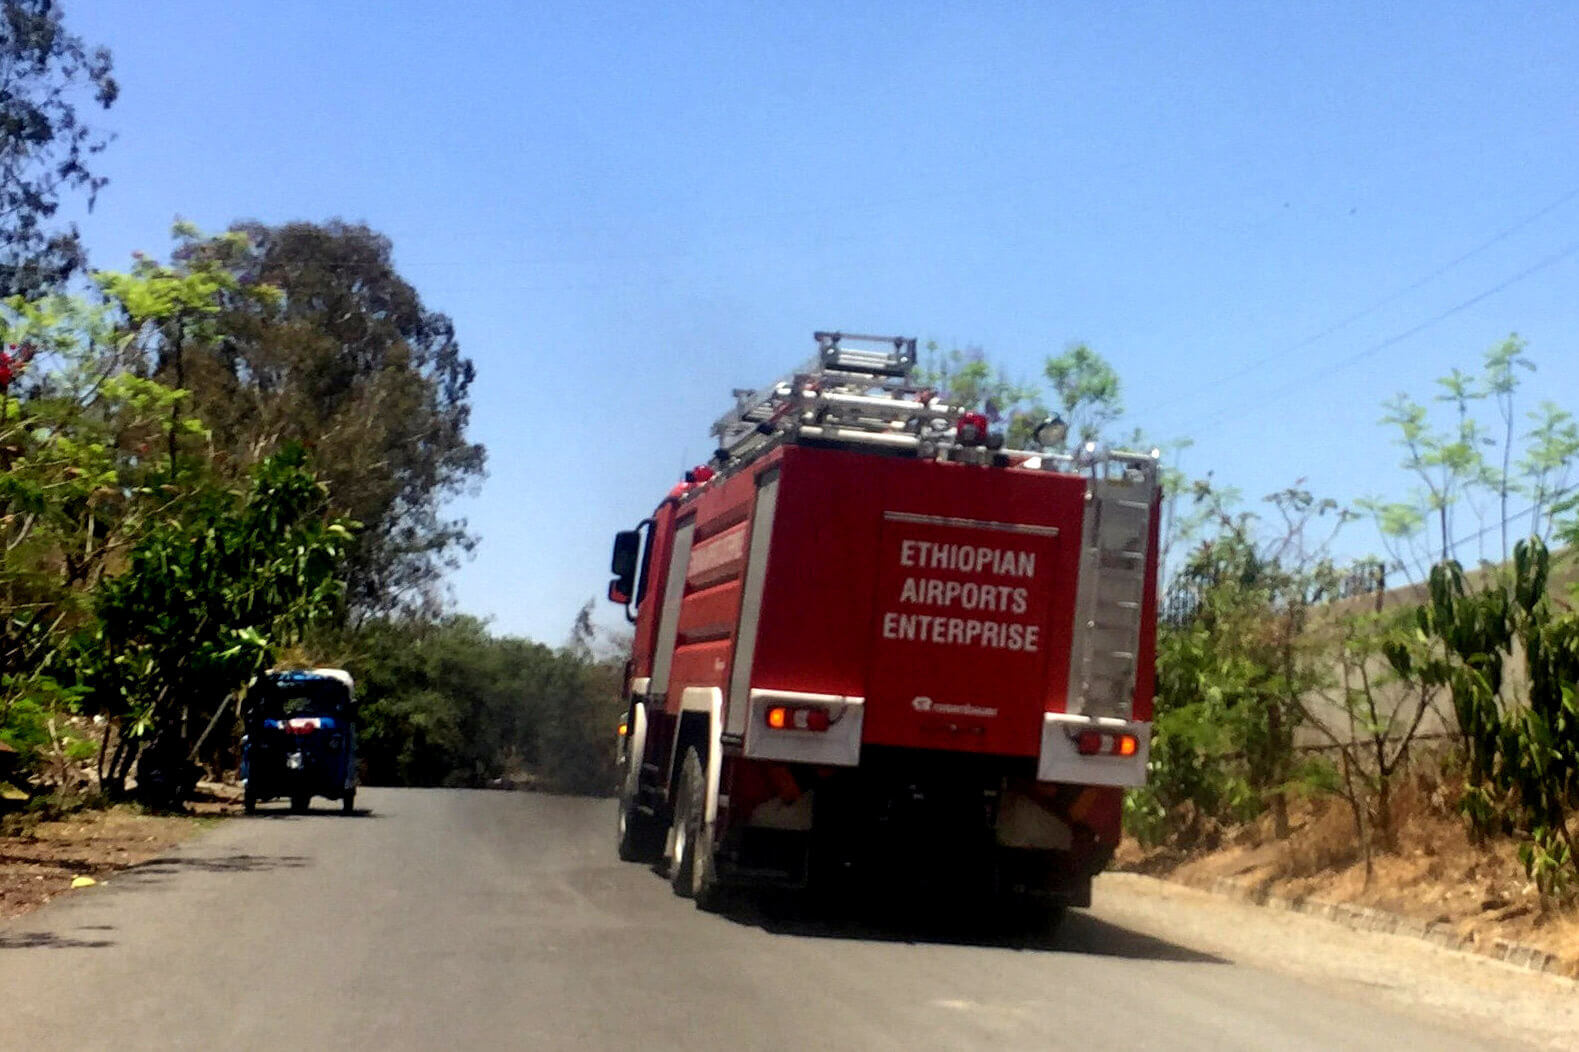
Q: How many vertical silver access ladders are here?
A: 1